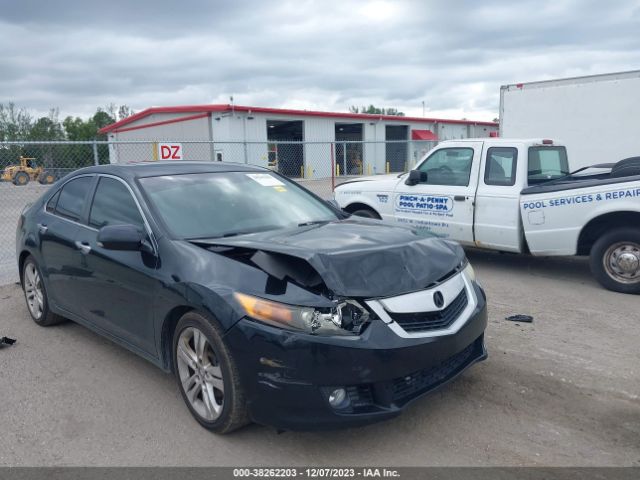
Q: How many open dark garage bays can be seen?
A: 3